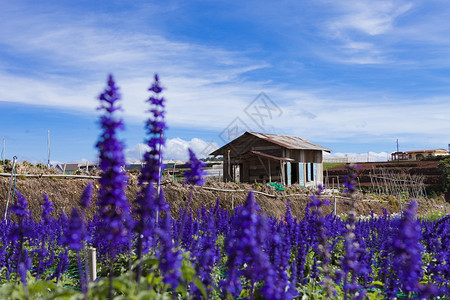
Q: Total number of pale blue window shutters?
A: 4